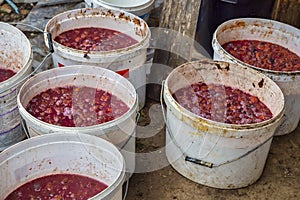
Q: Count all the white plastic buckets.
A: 7